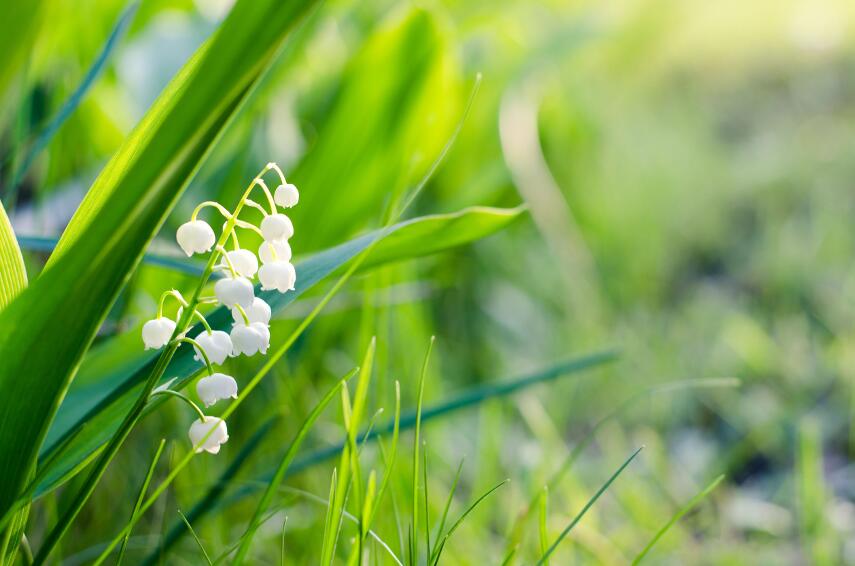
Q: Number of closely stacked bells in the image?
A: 13